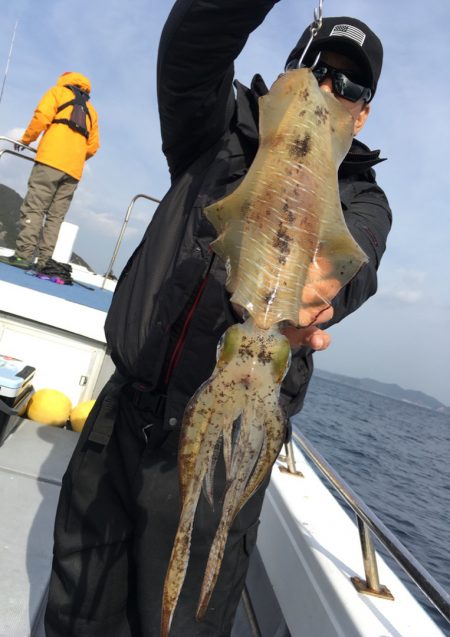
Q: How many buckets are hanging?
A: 0